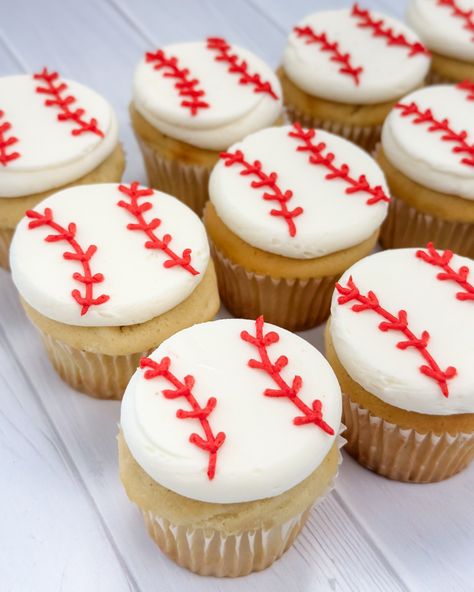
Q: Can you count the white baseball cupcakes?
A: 9